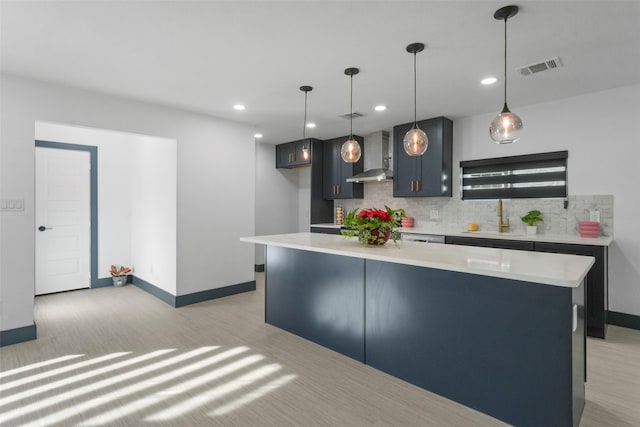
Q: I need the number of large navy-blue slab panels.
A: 2